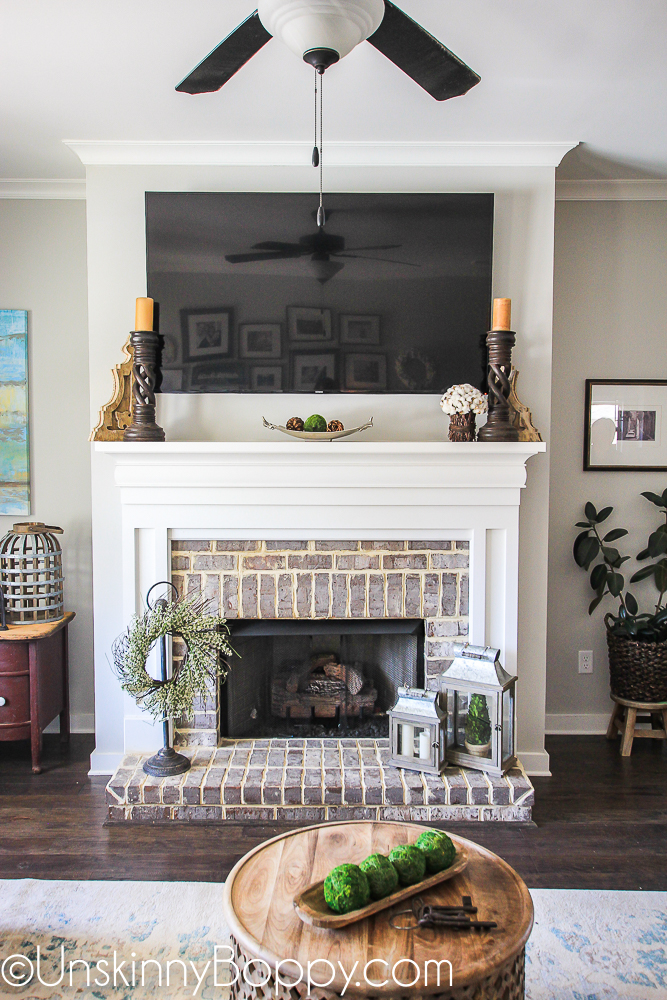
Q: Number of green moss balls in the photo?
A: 5